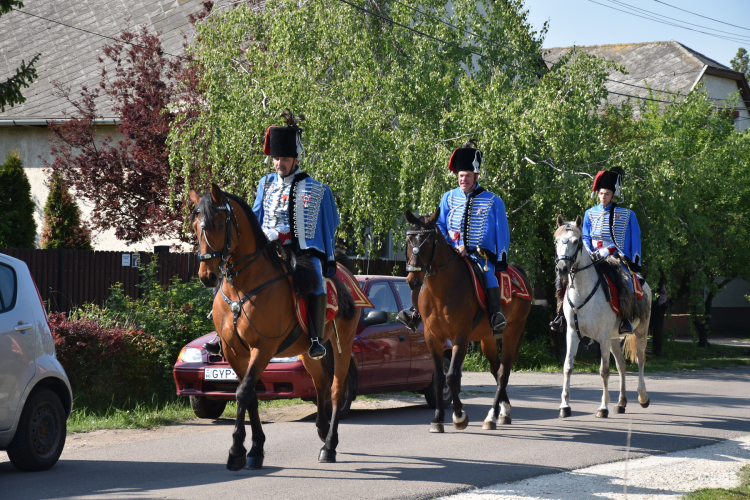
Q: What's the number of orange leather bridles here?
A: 0